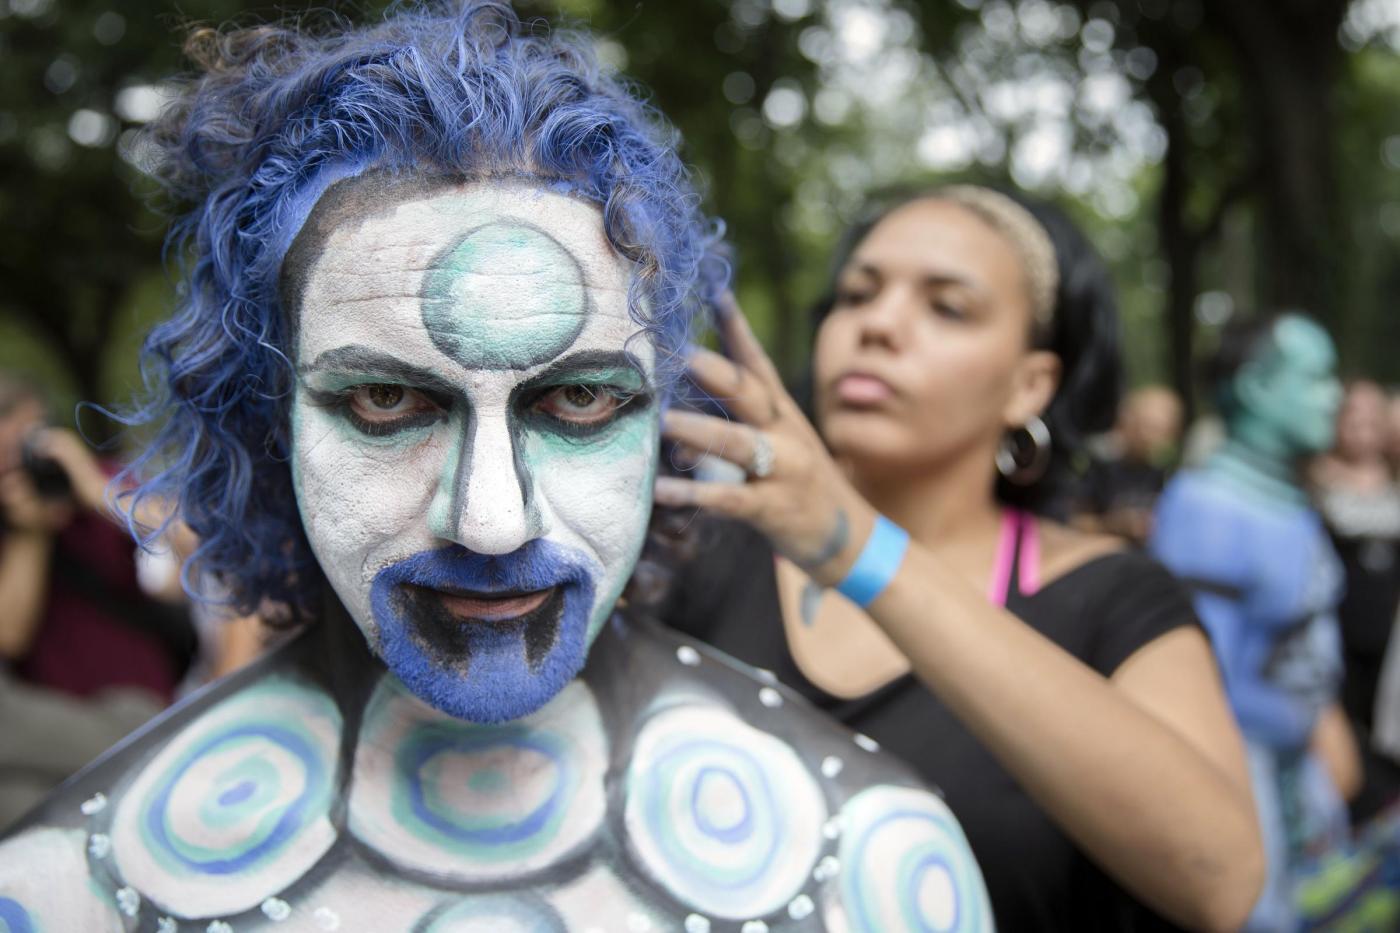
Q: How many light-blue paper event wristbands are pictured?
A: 1